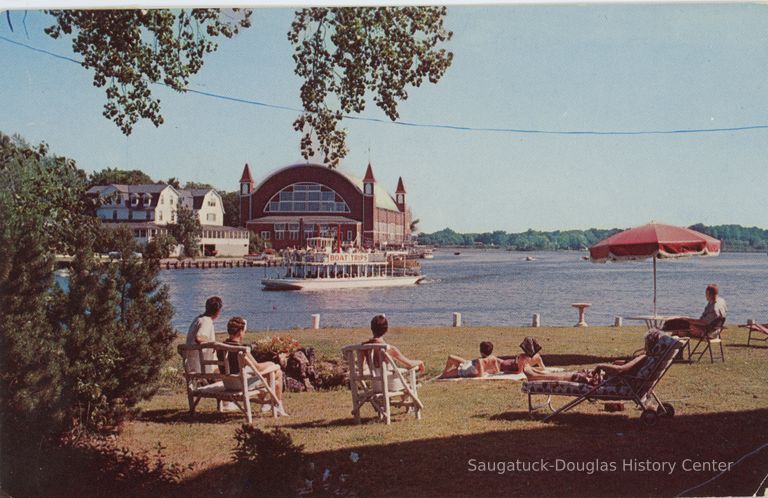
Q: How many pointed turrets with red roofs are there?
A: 3